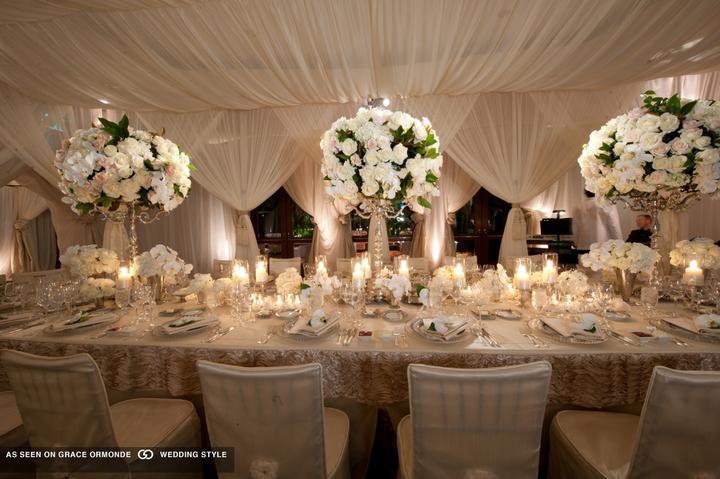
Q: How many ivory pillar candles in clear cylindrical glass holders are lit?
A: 11